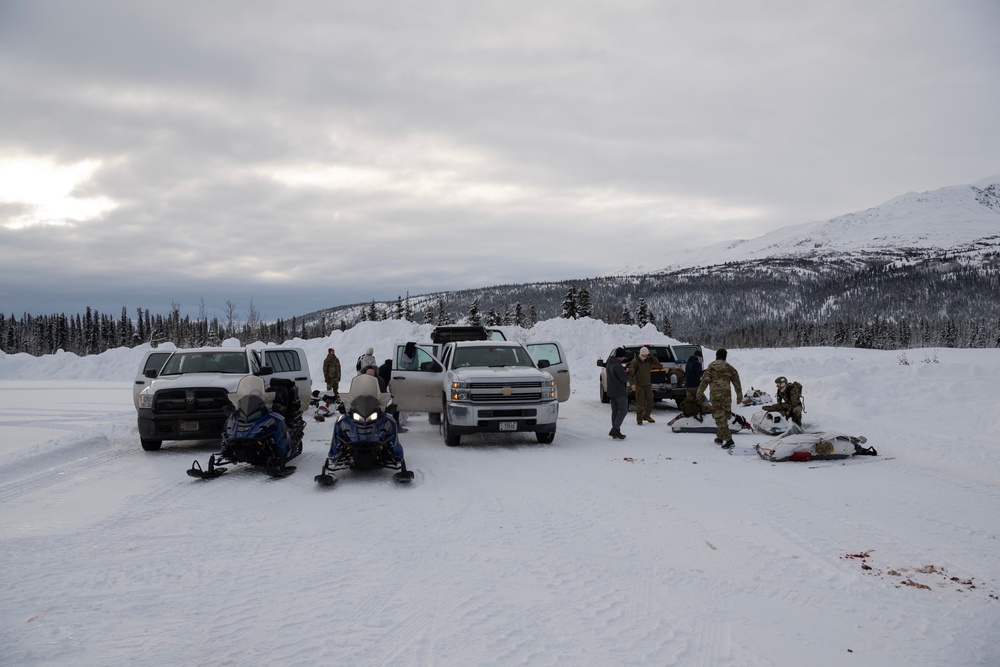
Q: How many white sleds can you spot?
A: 4